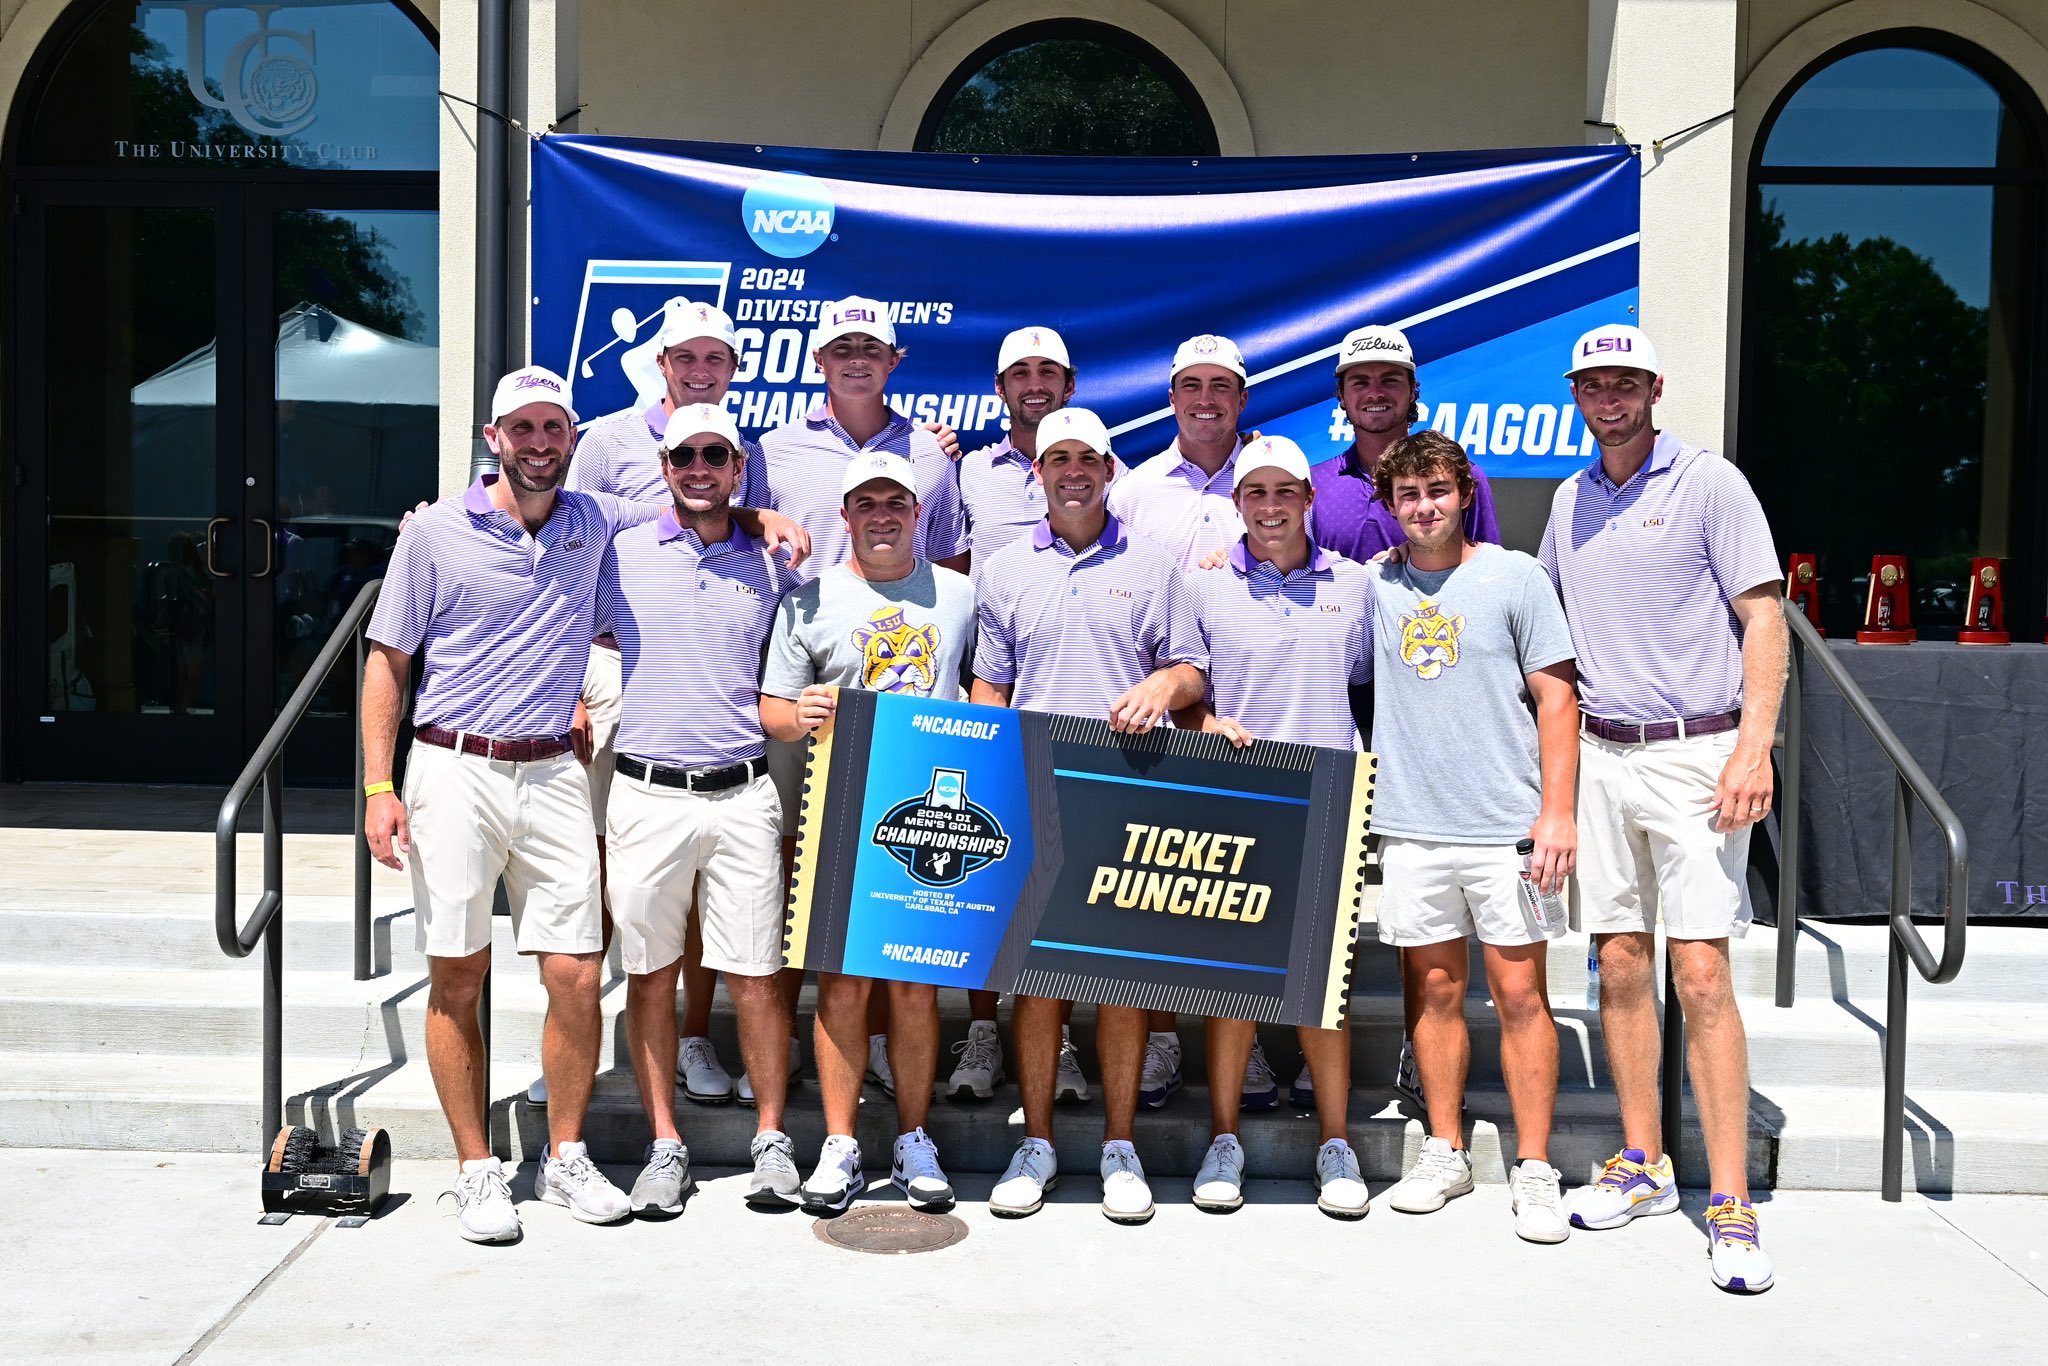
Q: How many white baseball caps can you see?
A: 11